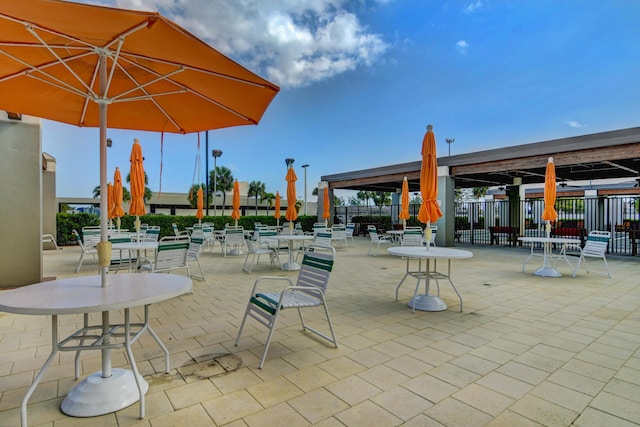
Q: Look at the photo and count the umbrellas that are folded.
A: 11